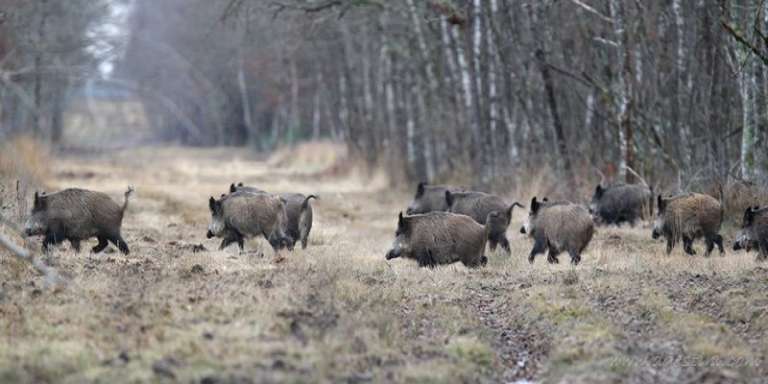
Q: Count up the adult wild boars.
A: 10